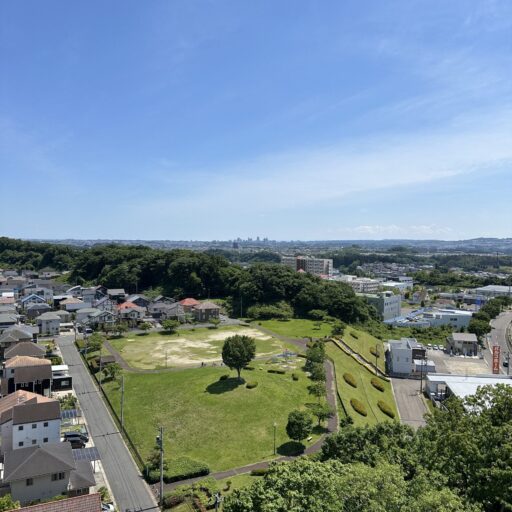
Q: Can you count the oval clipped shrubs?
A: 6